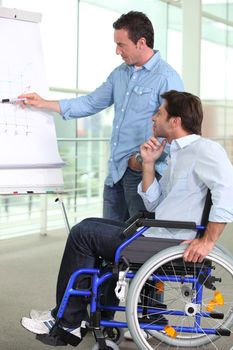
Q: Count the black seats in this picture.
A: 1